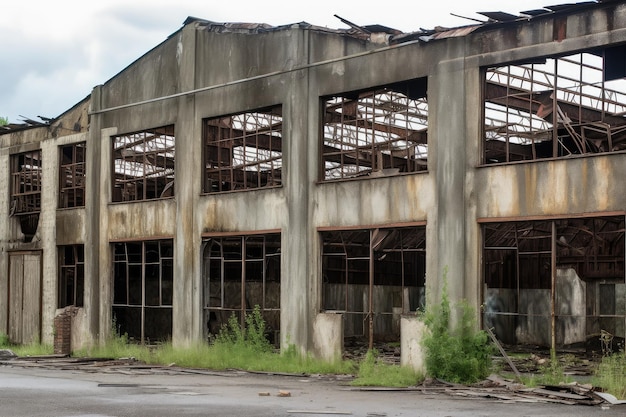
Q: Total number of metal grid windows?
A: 11